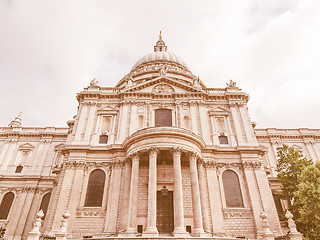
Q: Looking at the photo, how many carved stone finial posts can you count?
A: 4